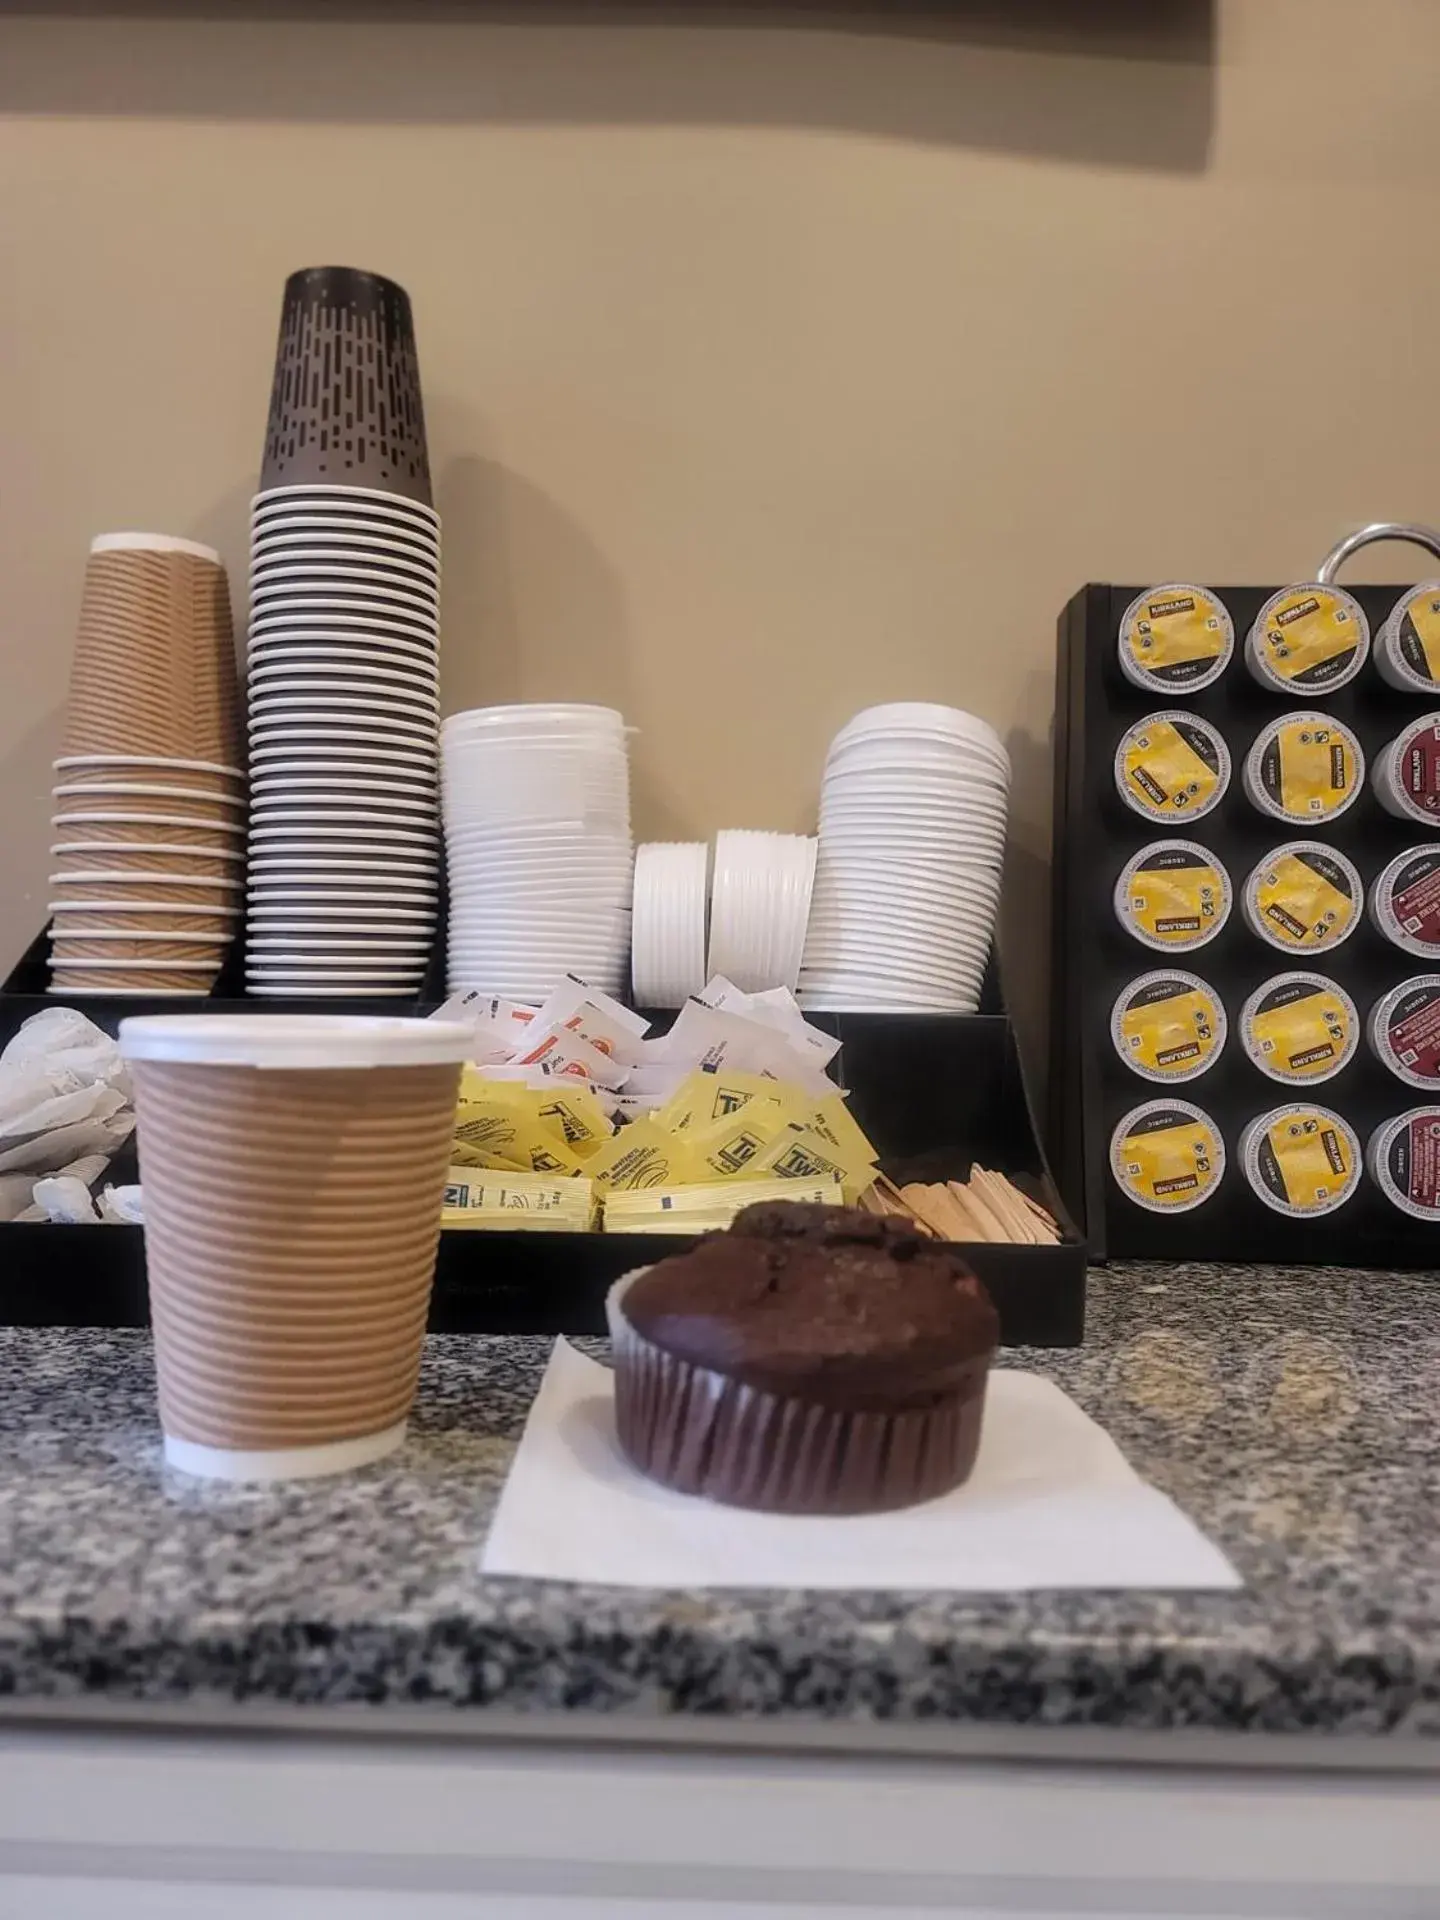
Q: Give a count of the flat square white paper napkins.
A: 1